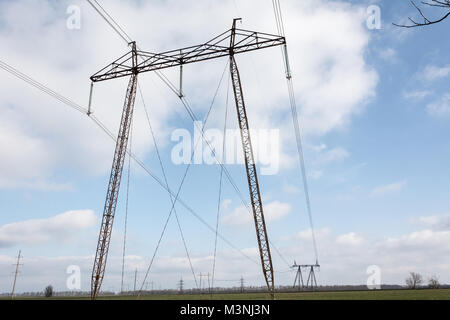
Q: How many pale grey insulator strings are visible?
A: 3